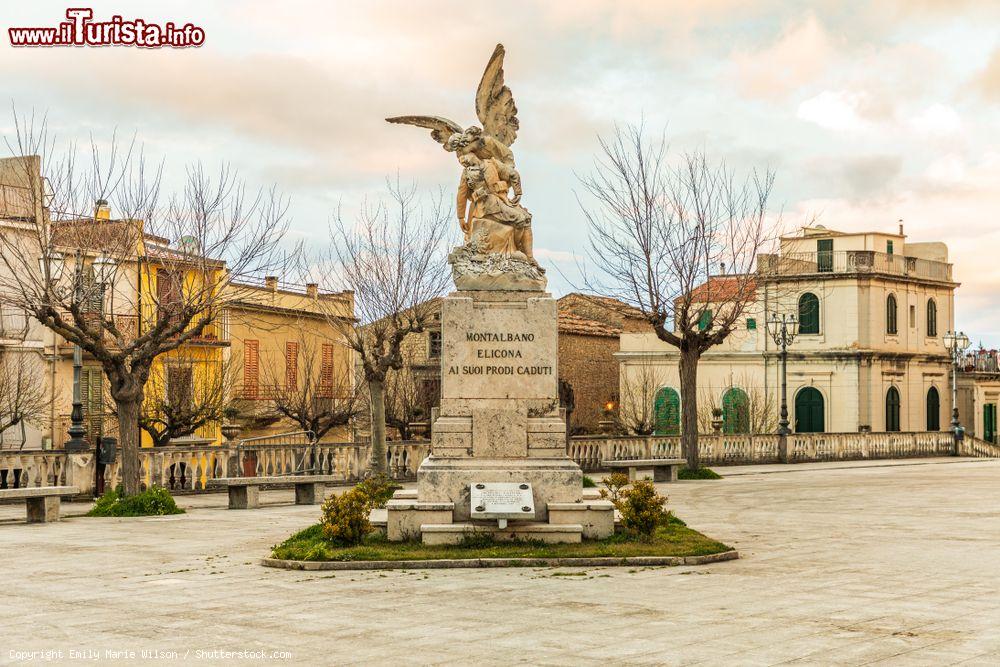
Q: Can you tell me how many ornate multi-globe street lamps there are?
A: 3